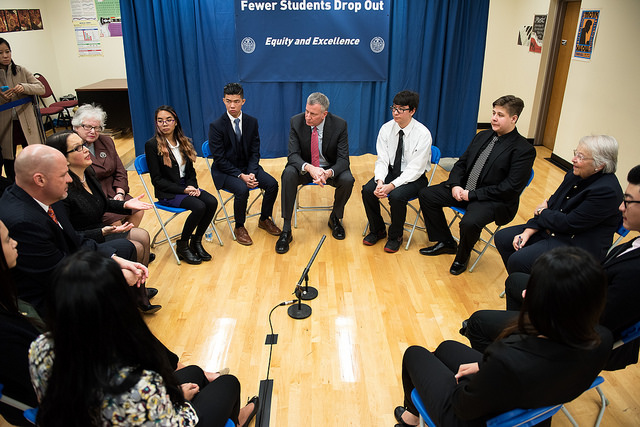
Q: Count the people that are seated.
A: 13